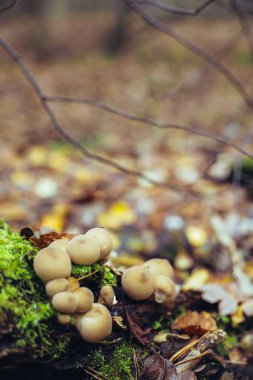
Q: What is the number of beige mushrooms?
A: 13